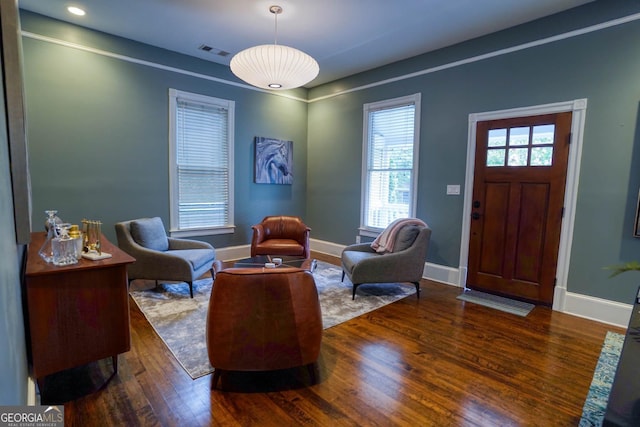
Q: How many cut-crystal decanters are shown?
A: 2